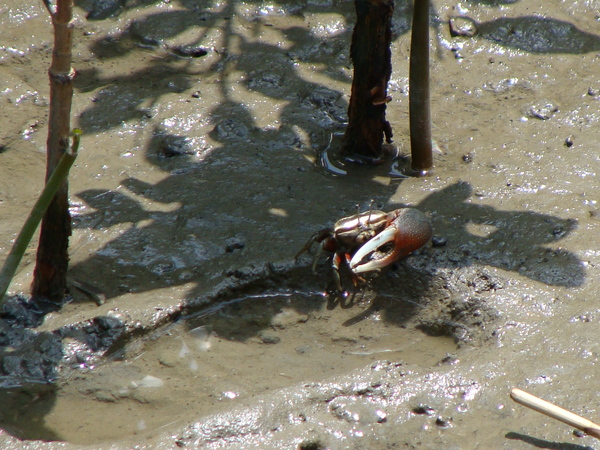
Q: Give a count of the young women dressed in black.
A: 0